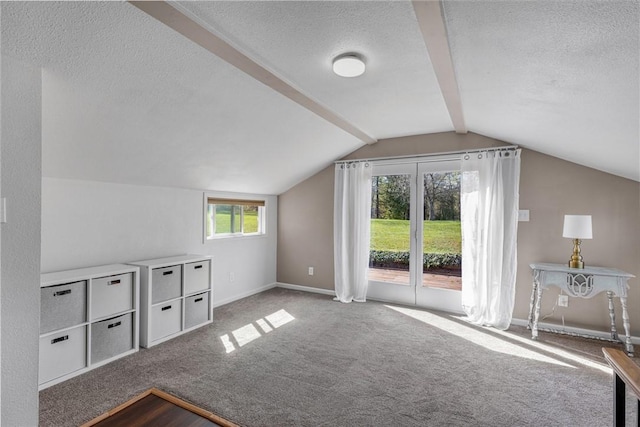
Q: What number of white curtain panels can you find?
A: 2